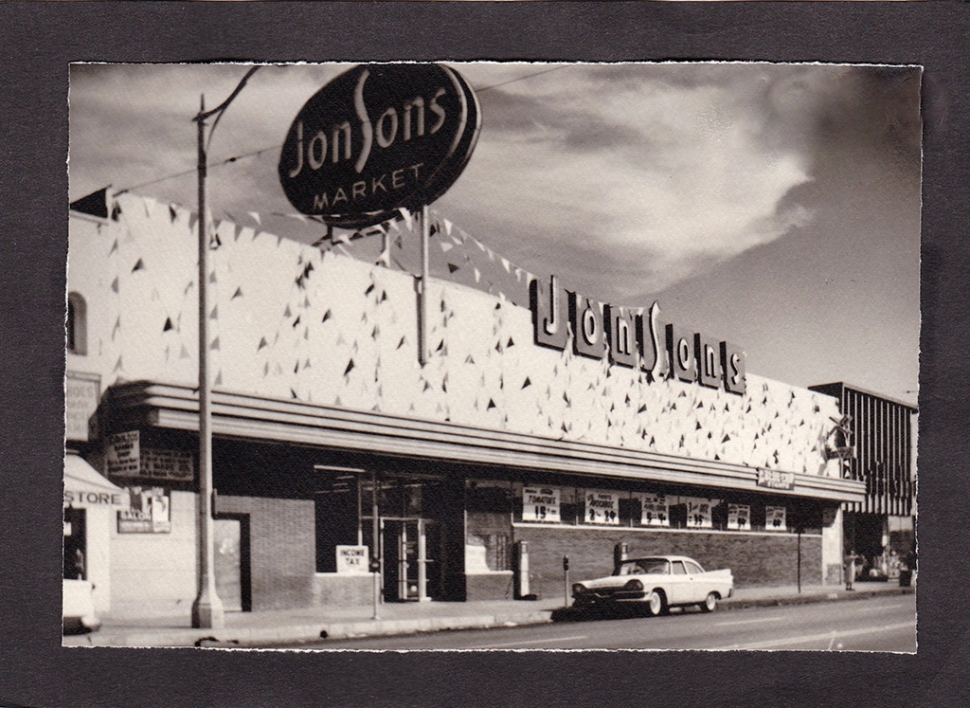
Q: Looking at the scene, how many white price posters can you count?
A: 6